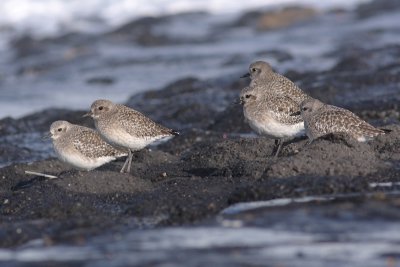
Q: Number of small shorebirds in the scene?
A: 5